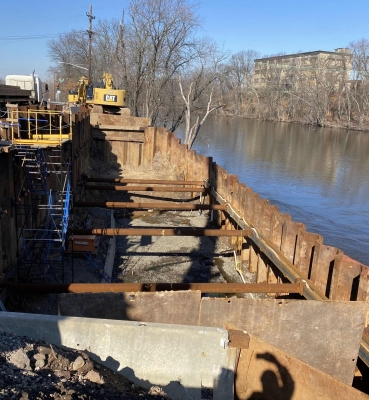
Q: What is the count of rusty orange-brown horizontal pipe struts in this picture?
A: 5